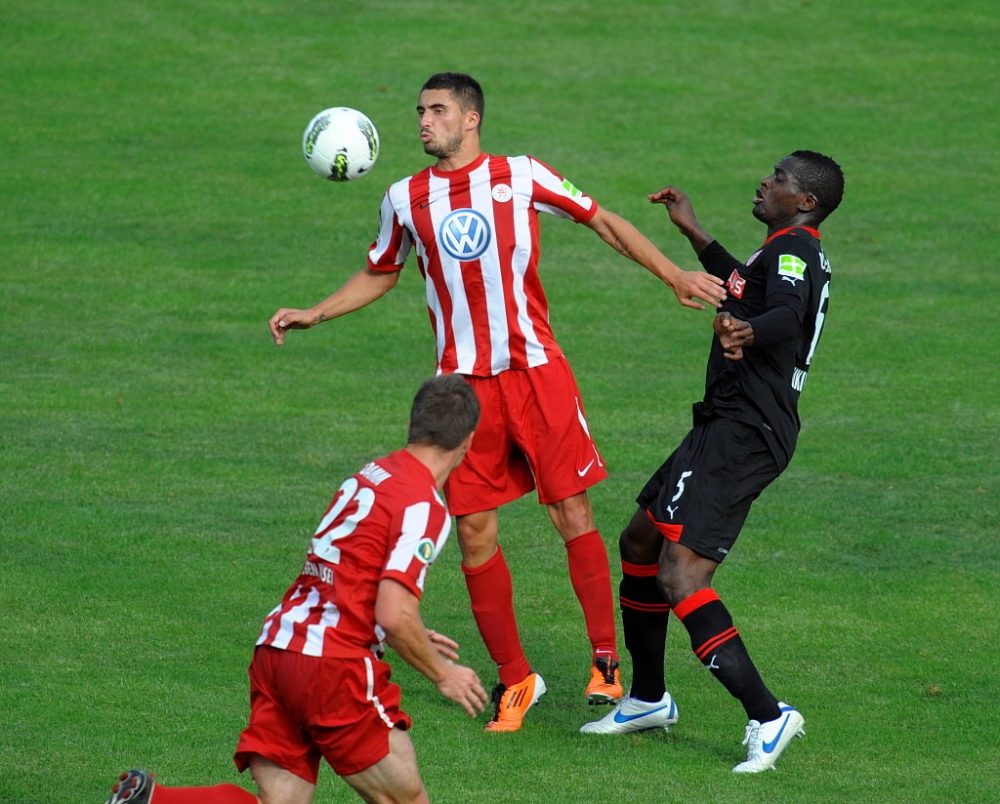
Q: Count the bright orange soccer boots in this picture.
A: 2